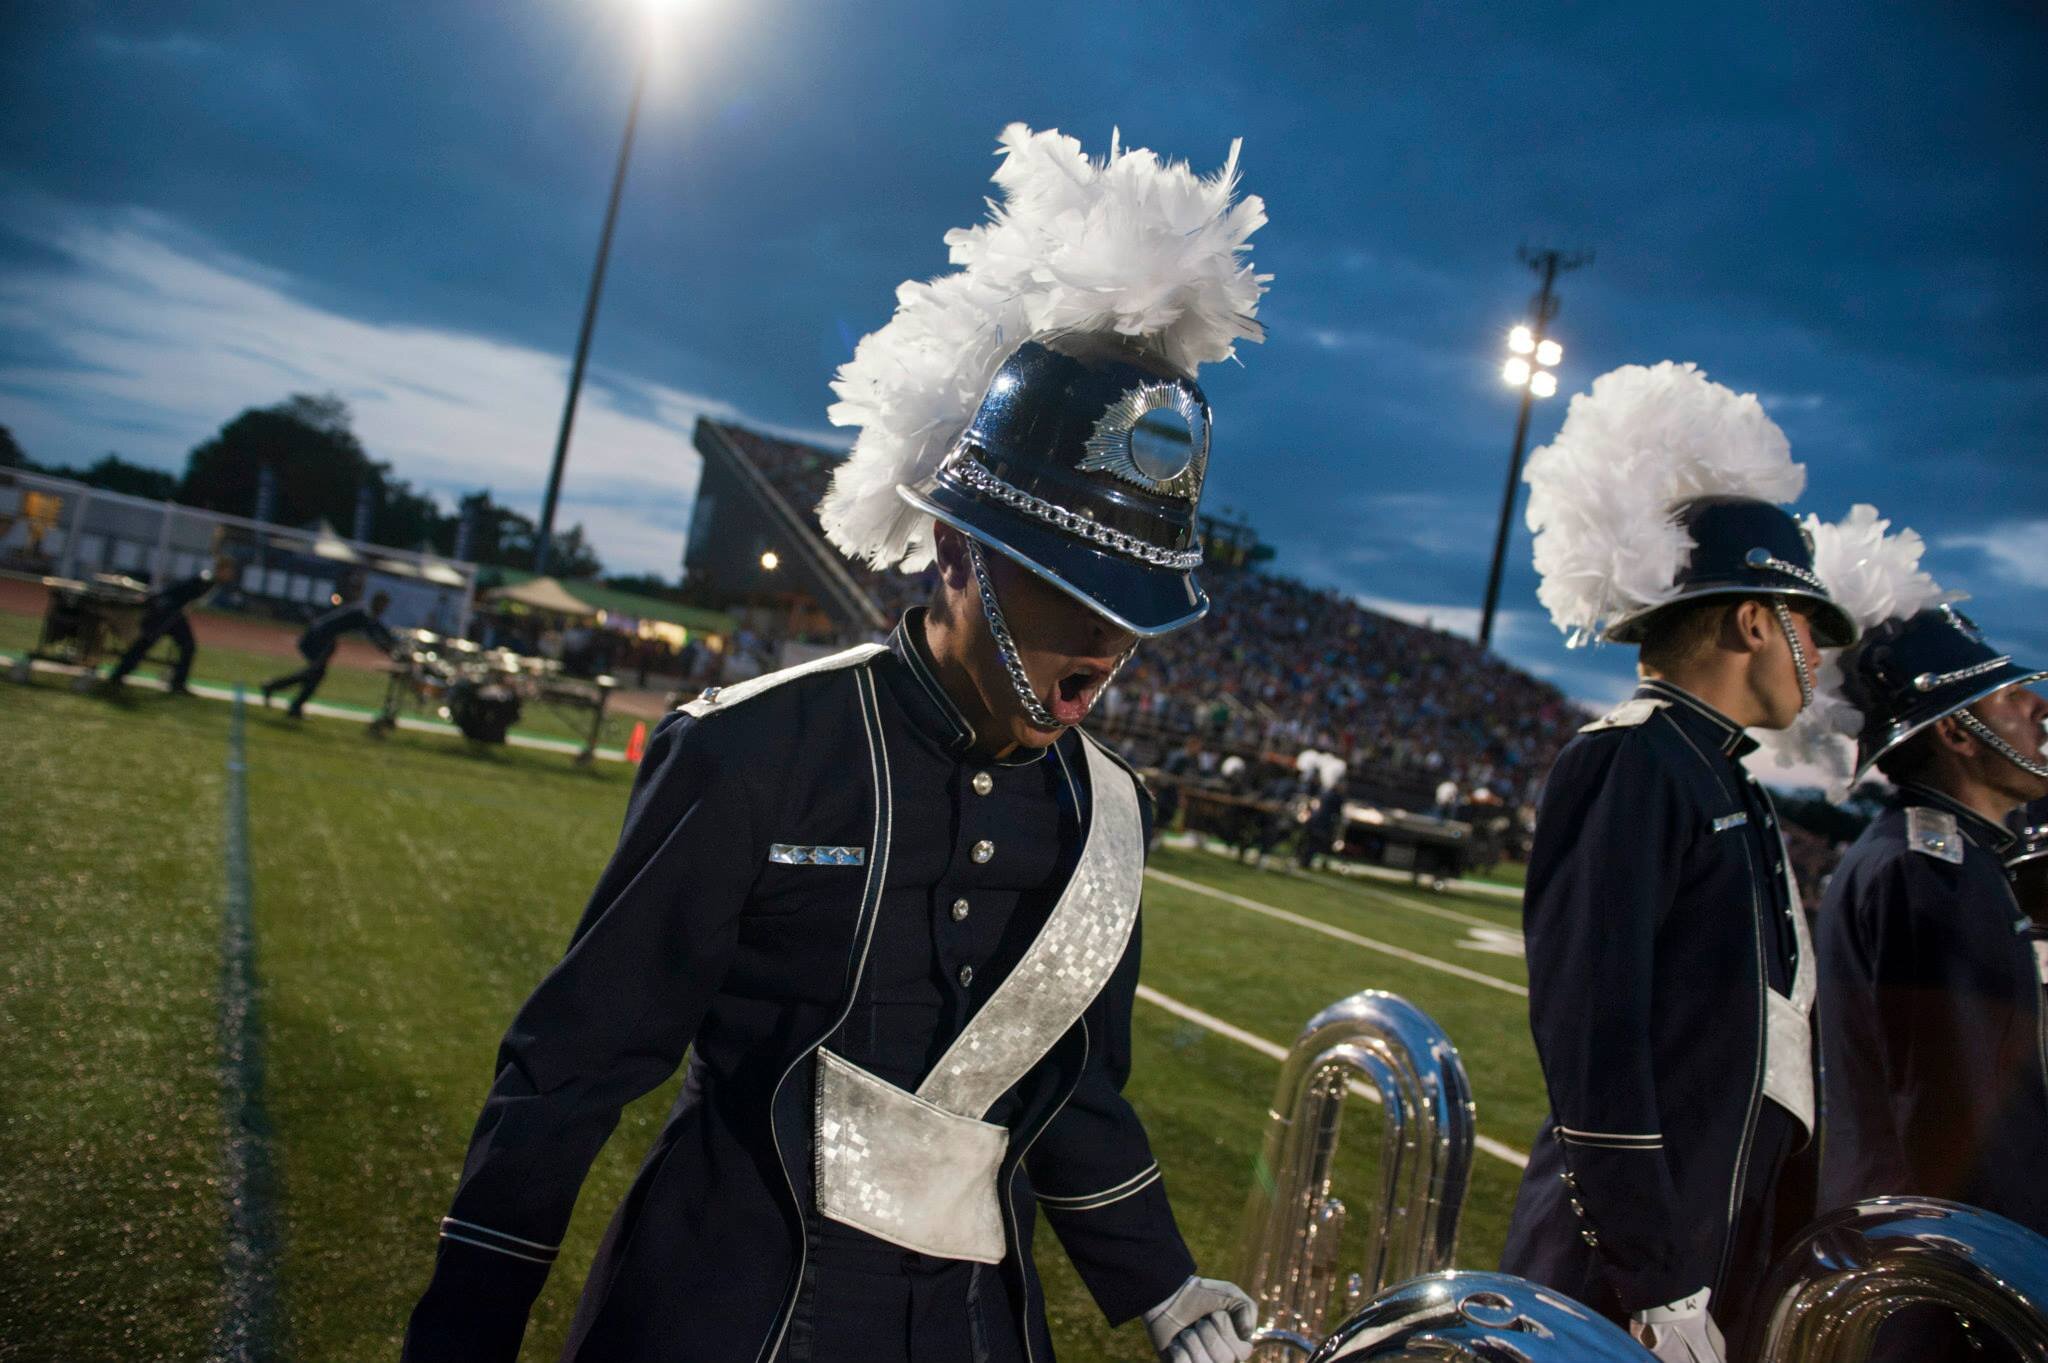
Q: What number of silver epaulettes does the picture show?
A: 3